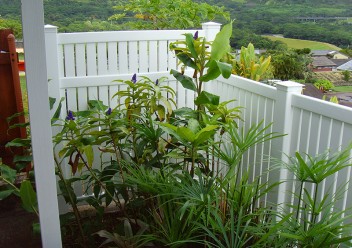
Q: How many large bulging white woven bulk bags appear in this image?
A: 0